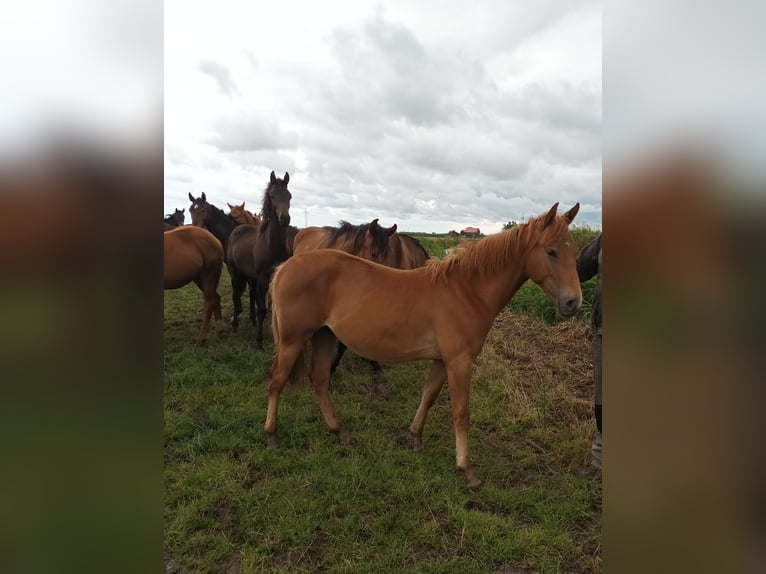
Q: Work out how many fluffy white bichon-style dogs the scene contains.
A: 0